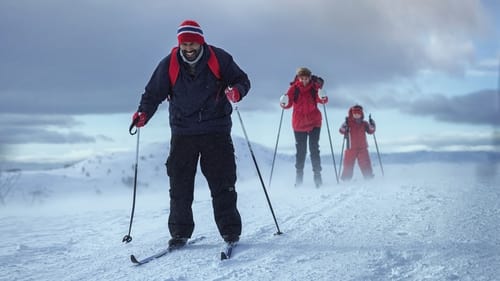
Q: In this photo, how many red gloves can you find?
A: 2